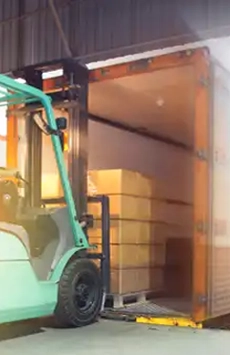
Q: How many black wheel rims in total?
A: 1